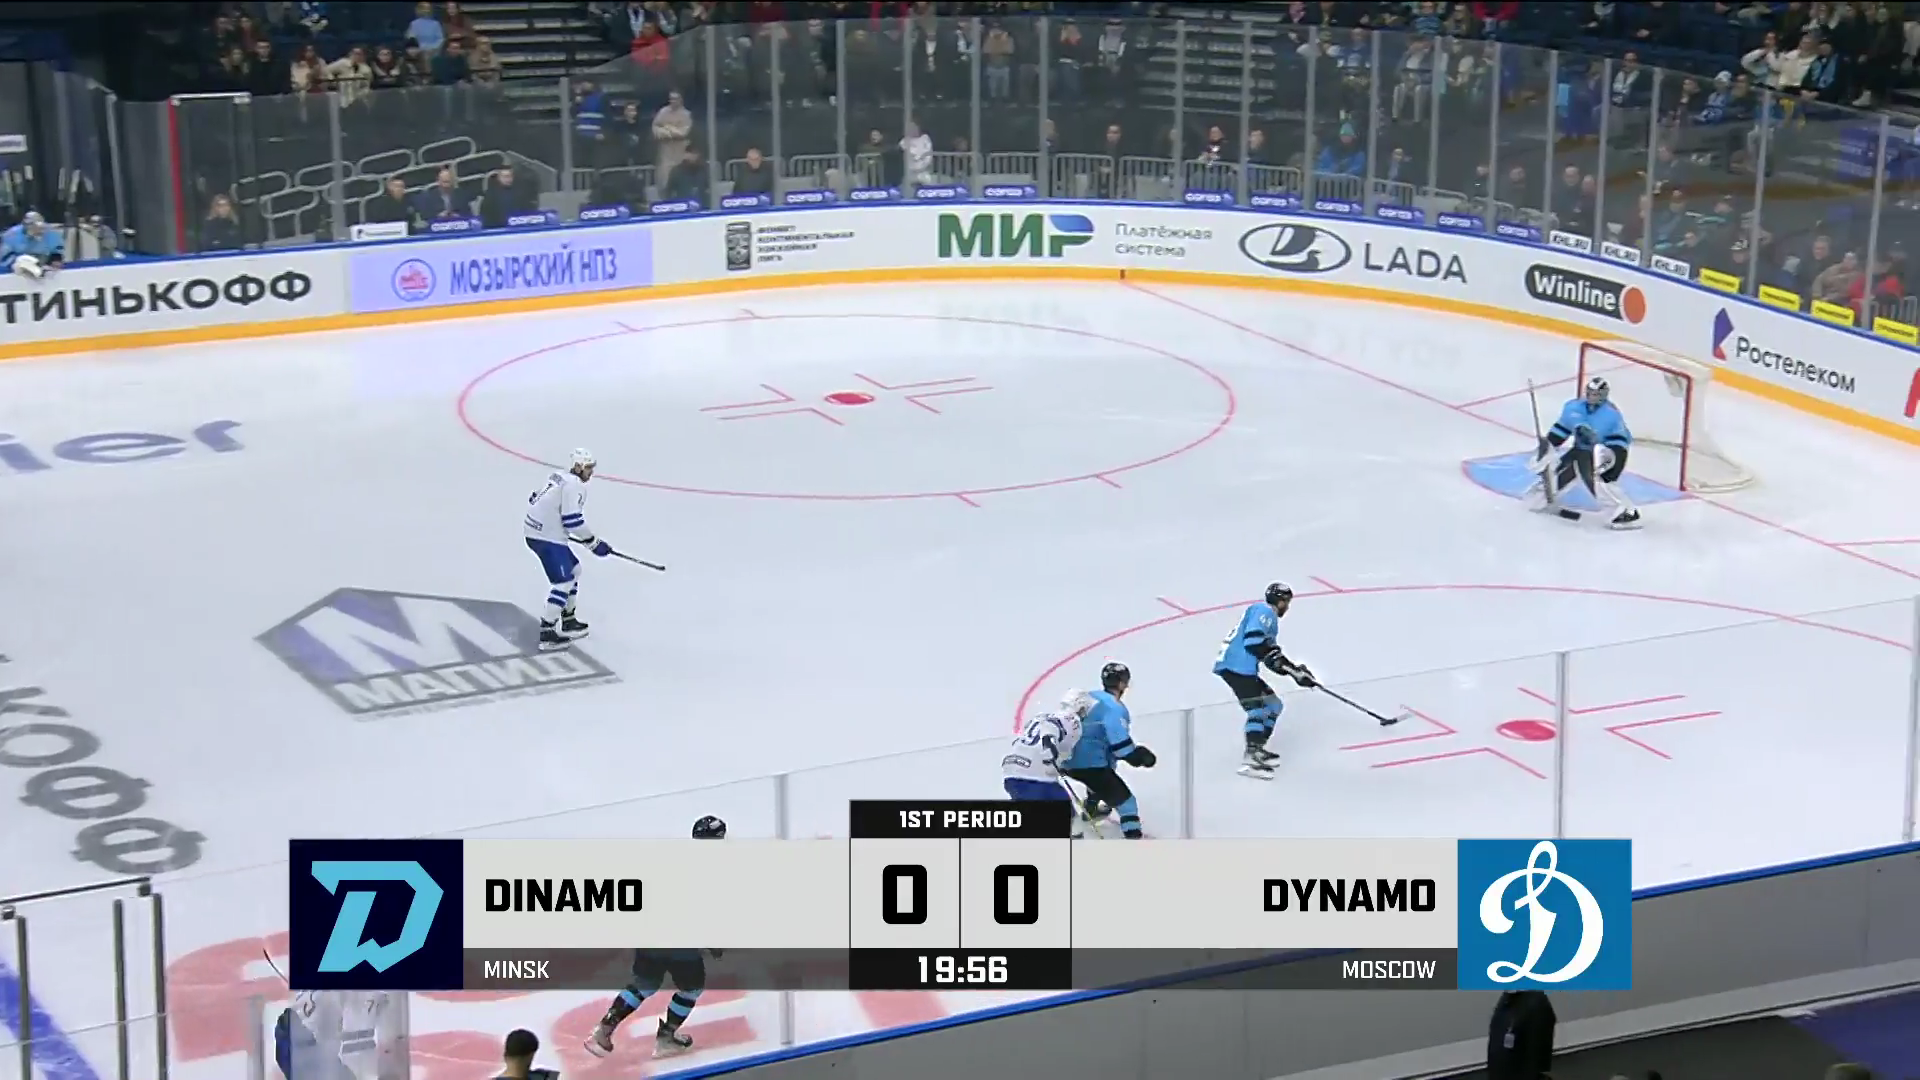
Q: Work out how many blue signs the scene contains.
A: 15